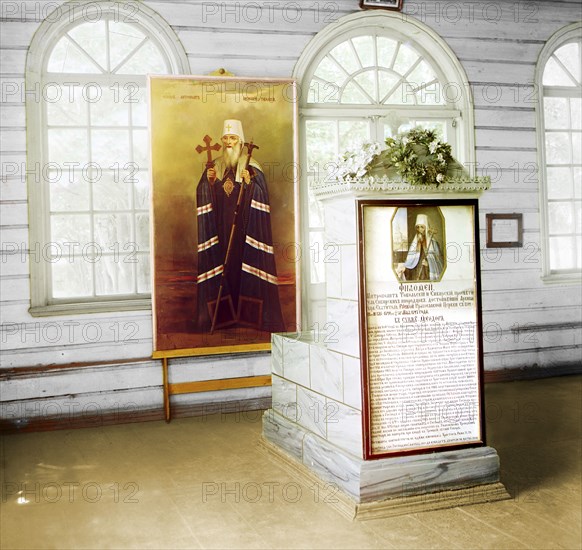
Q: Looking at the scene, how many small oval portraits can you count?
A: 1